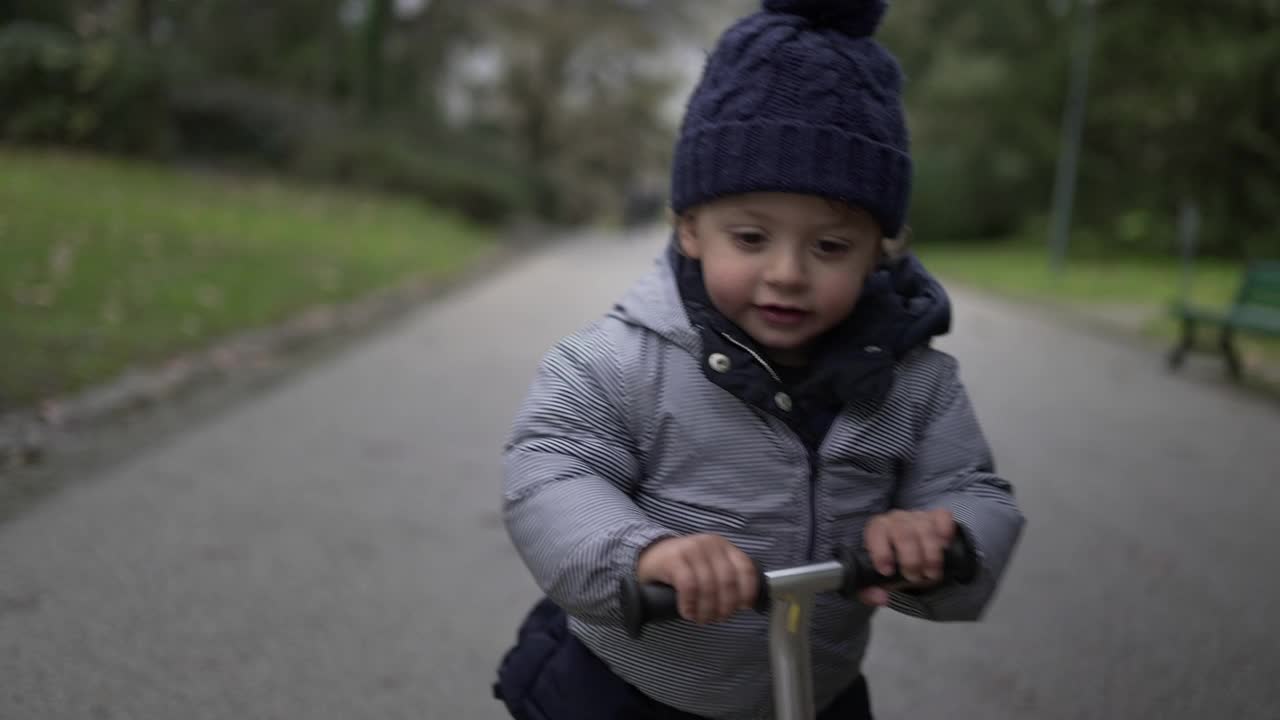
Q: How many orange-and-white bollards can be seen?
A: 0